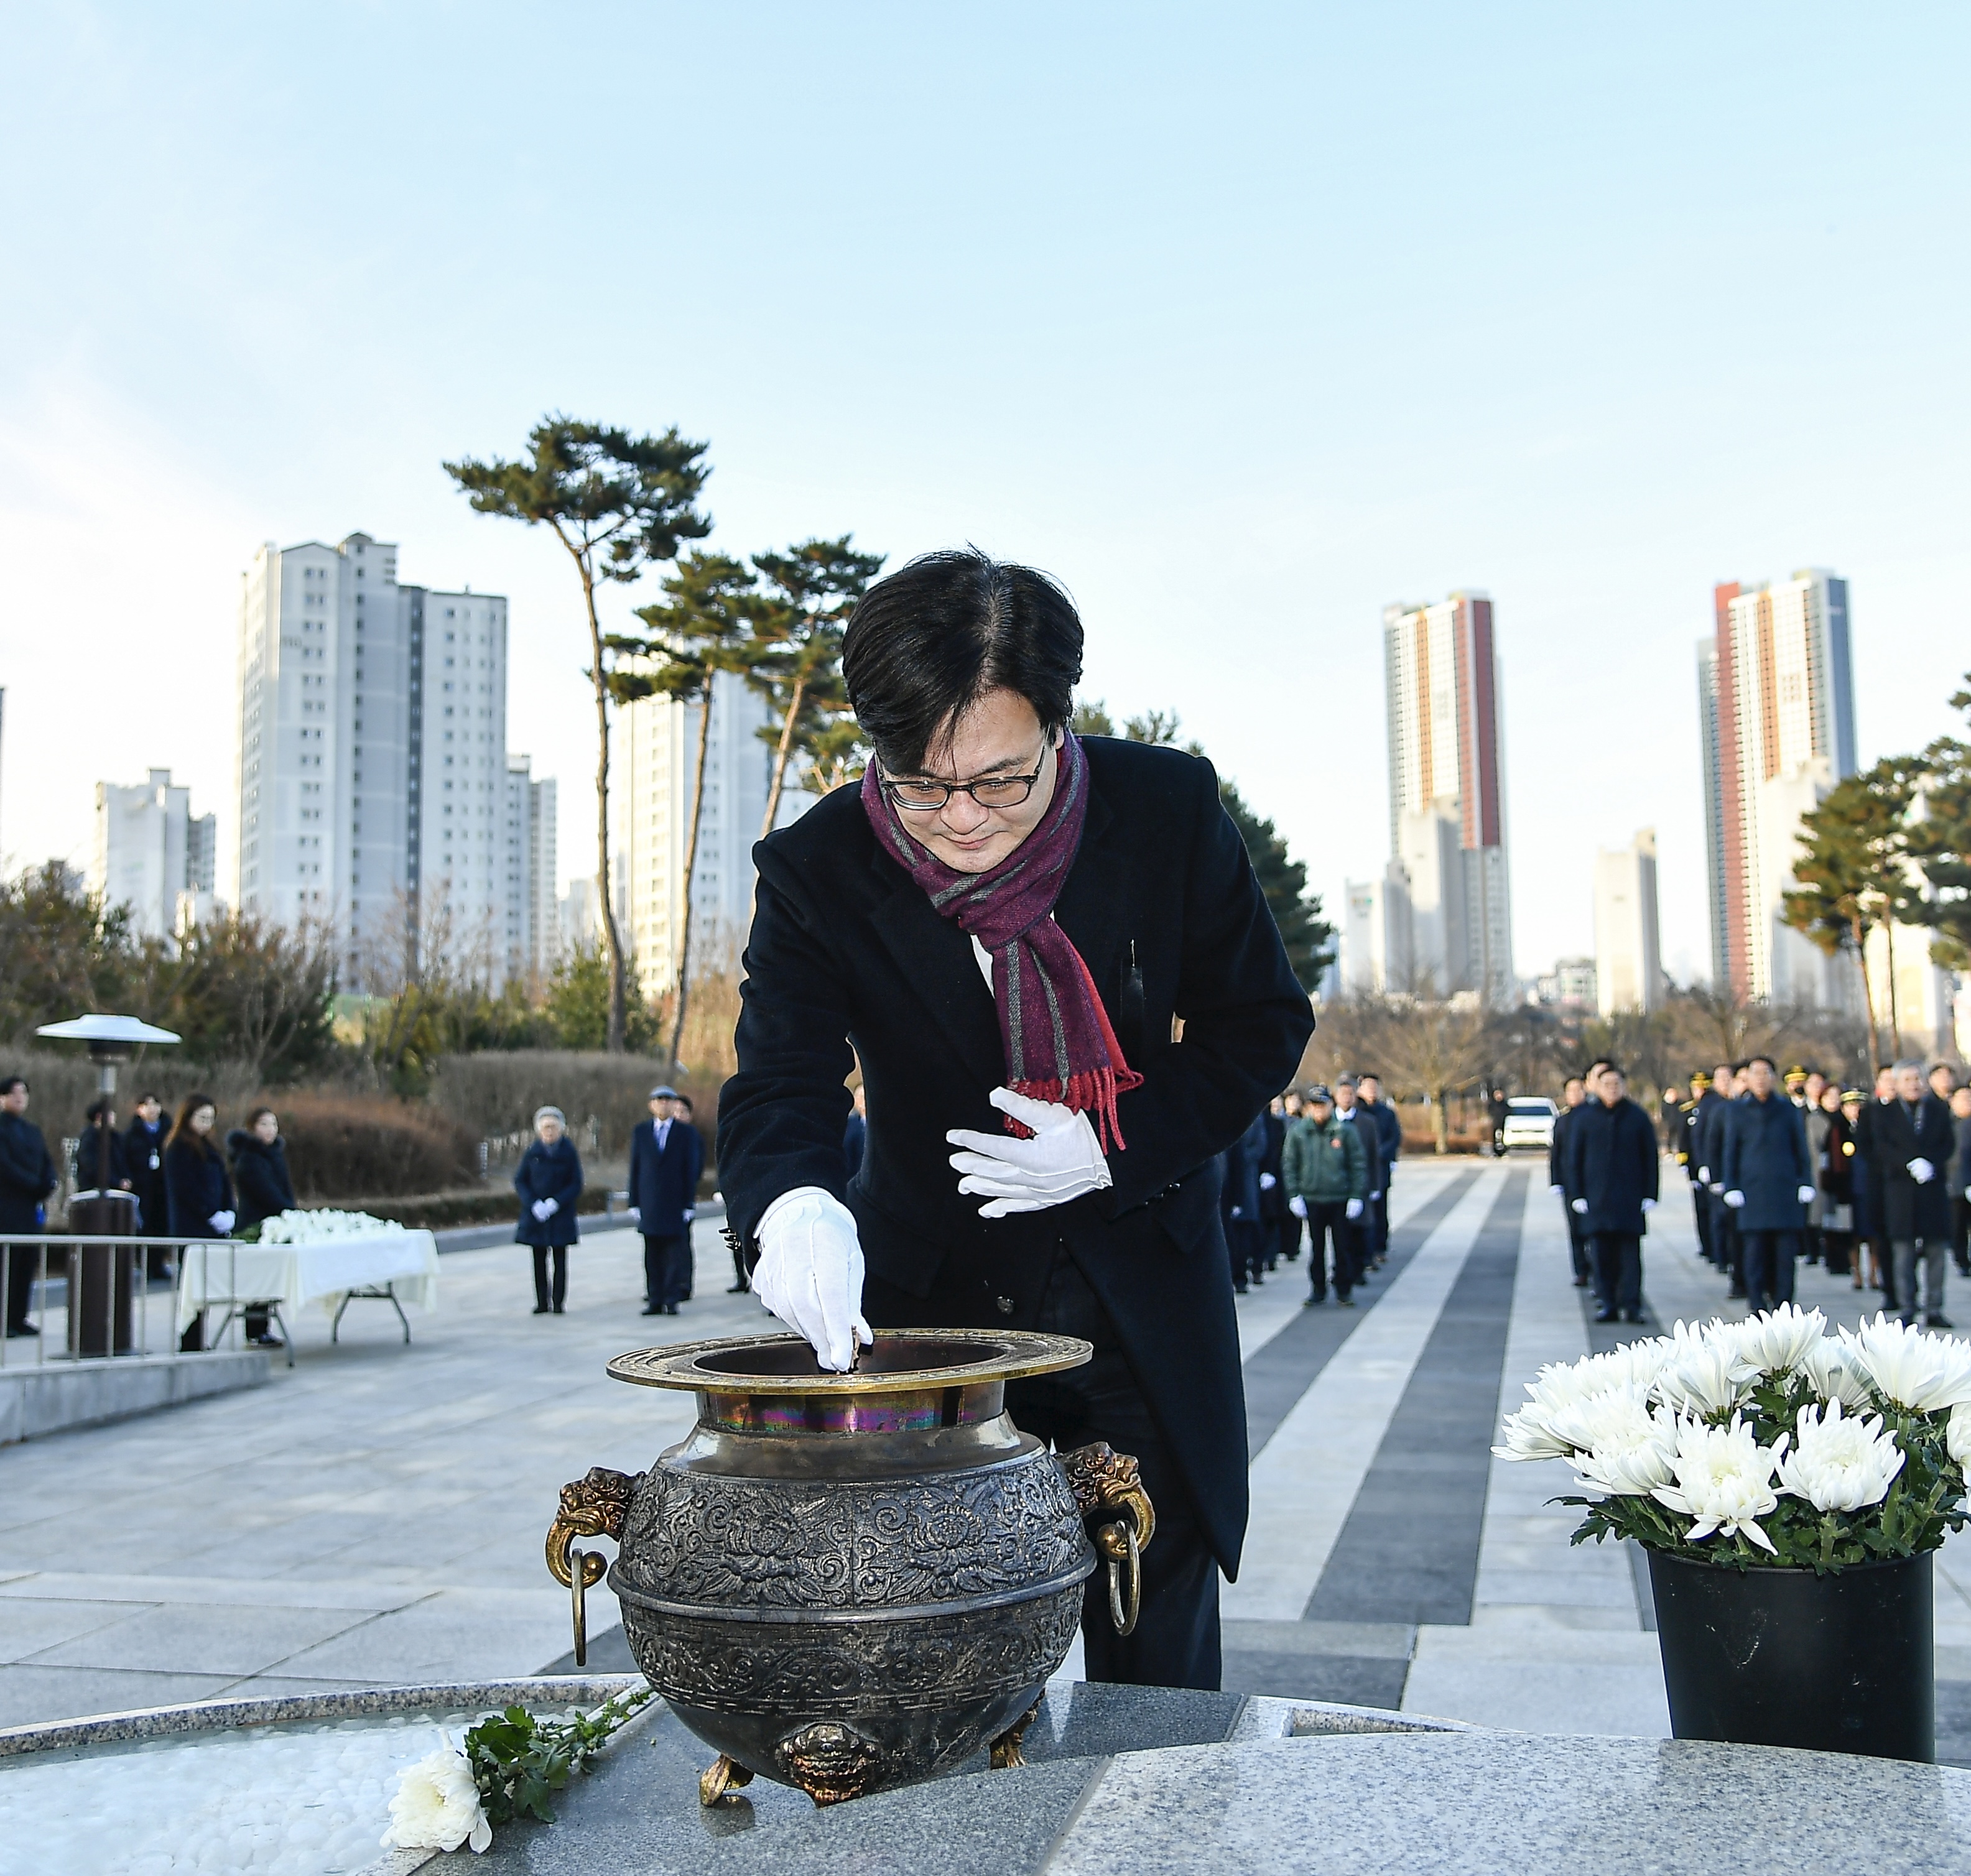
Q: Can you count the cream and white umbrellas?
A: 0